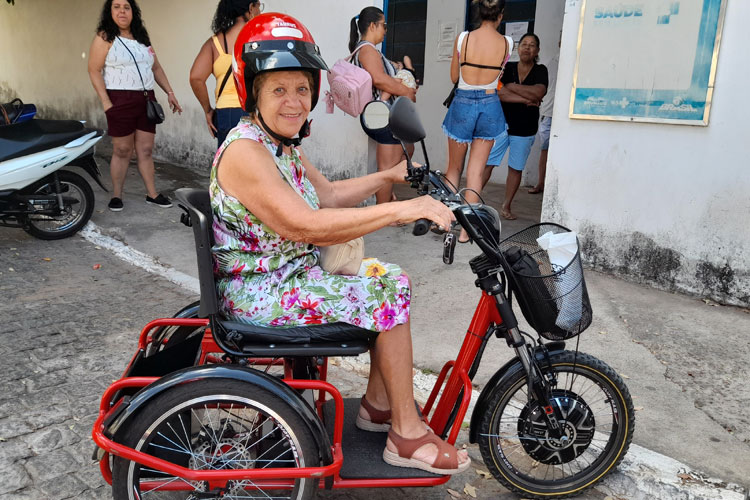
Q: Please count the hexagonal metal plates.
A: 0